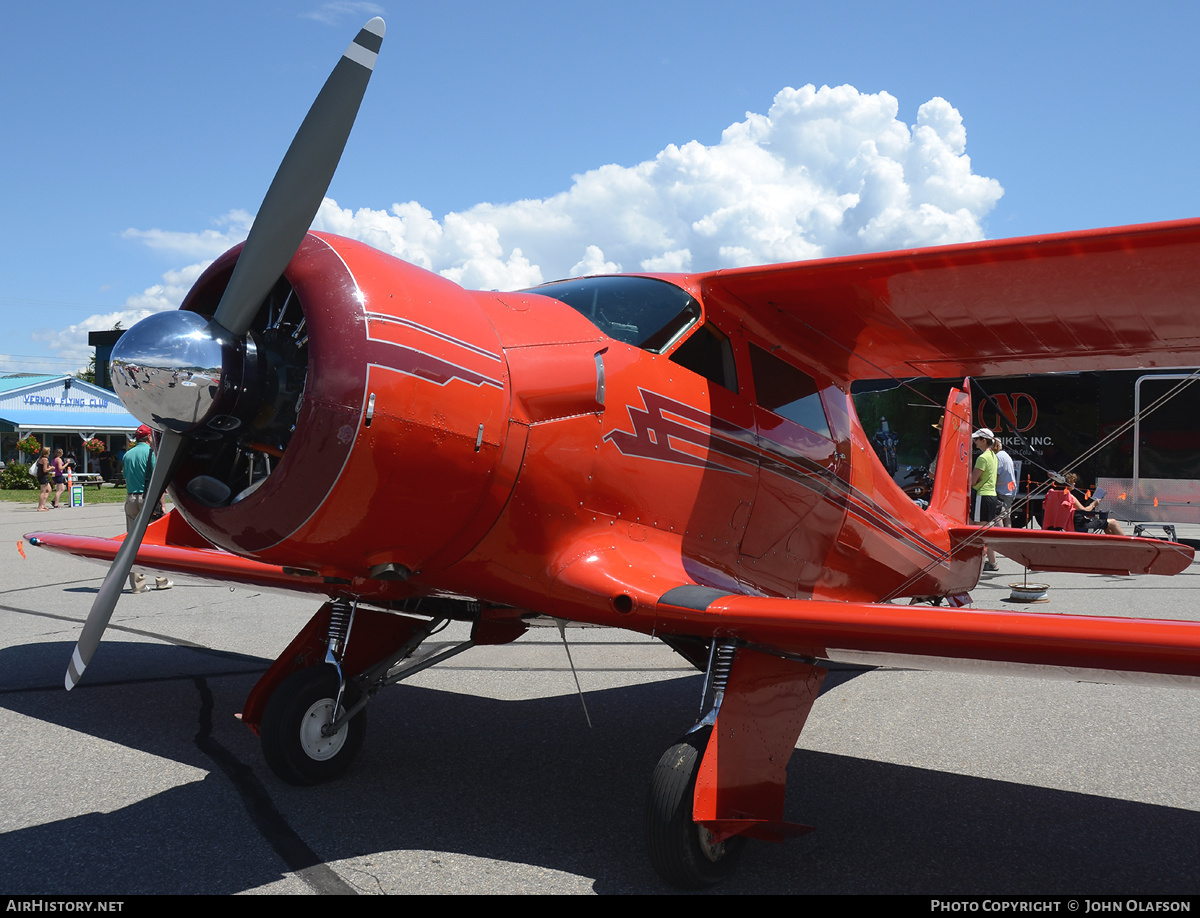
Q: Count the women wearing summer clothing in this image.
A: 4